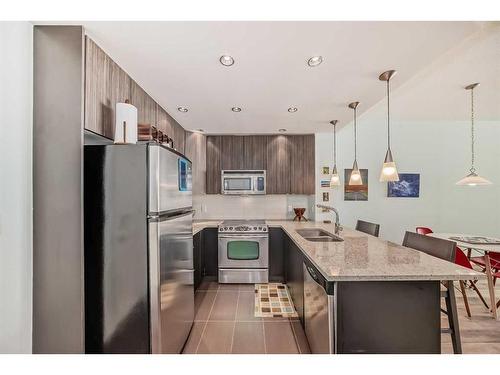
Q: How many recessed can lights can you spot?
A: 7